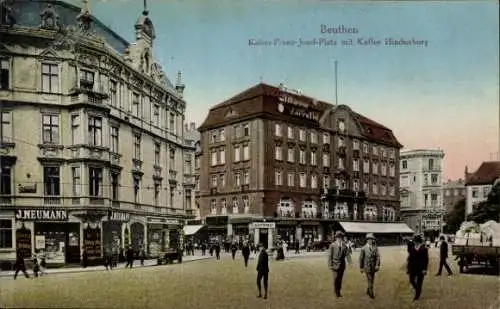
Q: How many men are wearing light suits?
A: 2